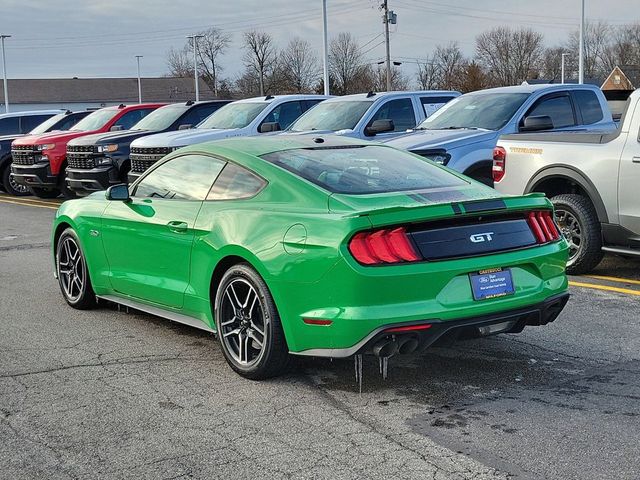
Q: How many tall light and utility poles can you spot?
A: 7